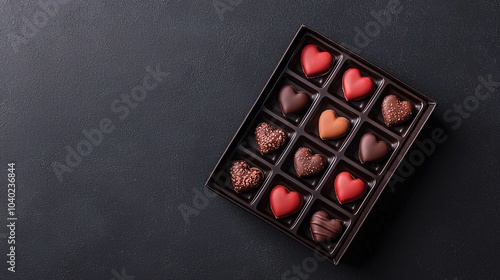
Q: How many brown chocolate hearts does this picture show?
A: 7